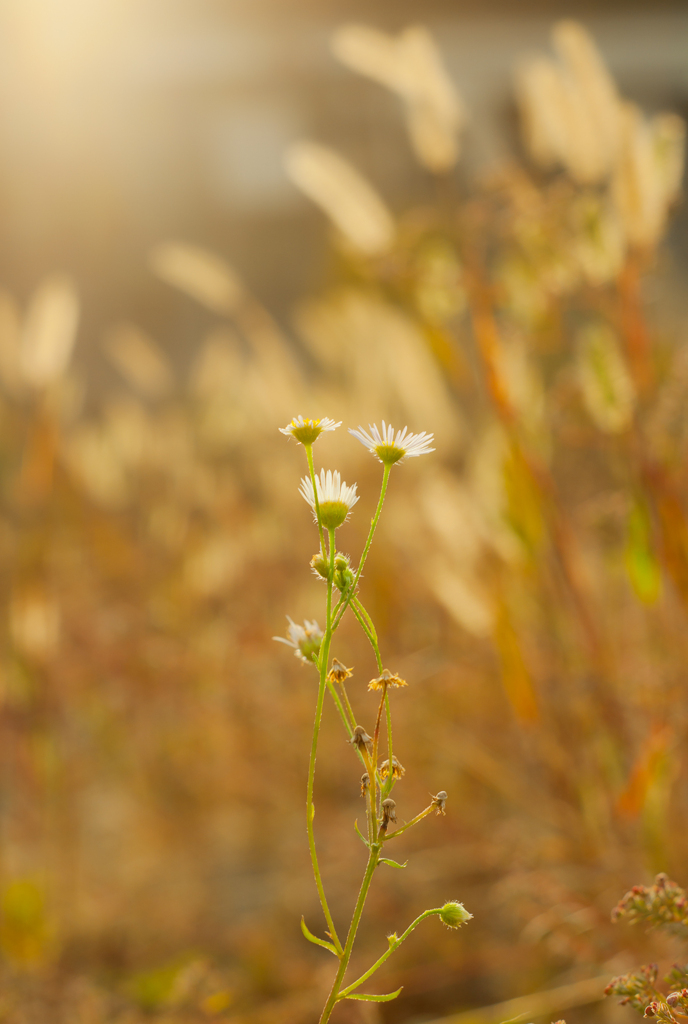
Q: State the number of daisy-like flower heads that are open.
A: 4